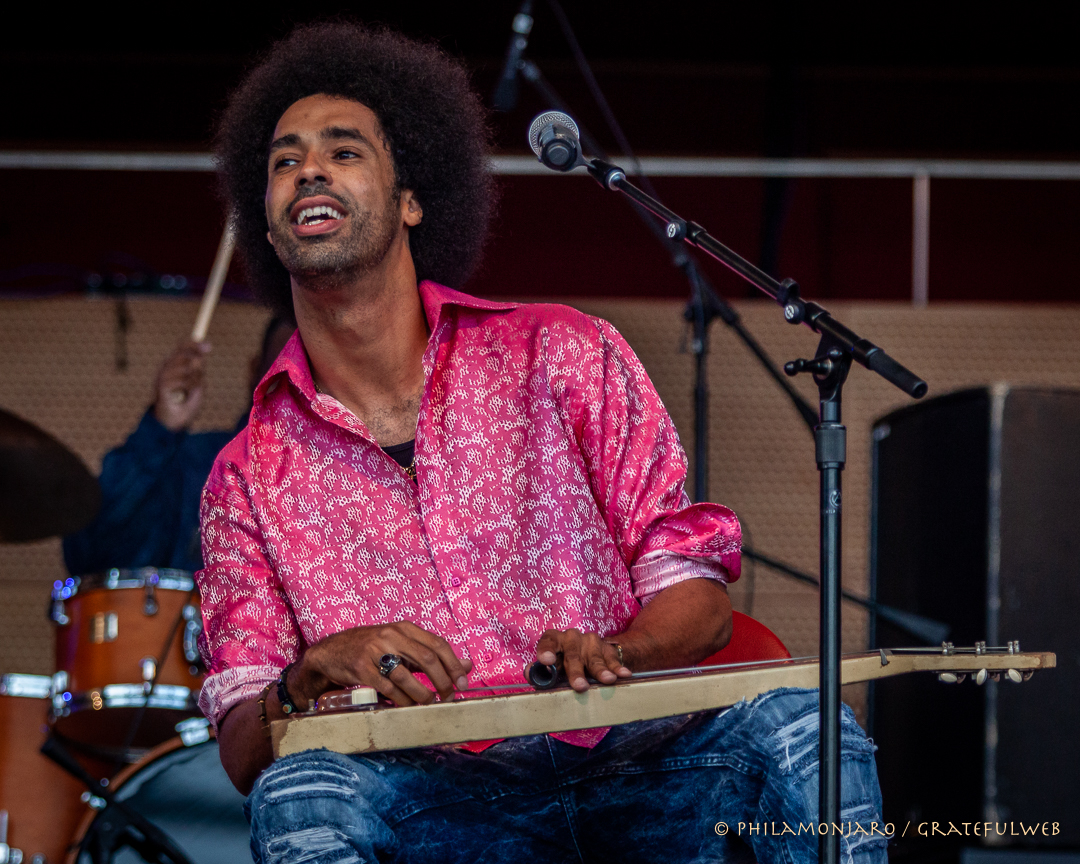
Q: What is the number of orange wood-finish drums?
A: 3